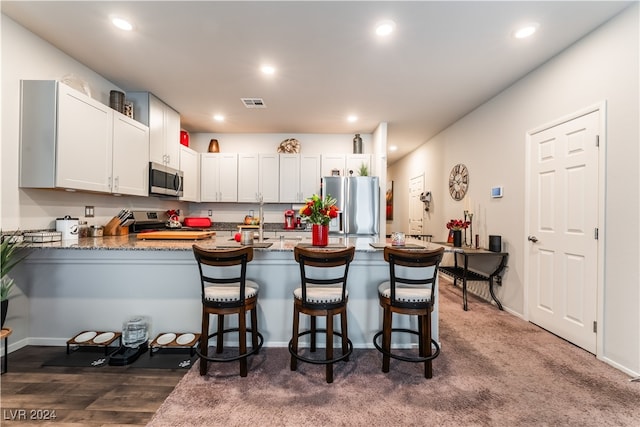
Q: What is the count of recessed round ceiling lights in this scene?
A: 7